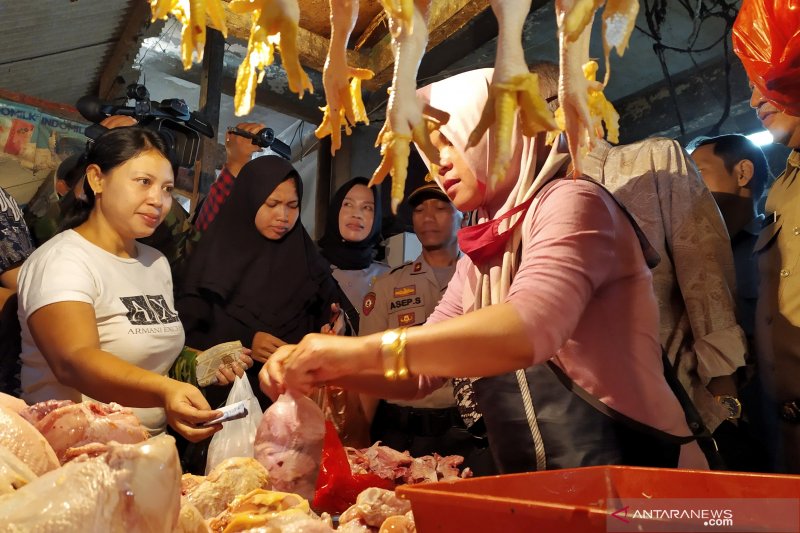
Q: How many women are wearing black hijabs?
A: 2